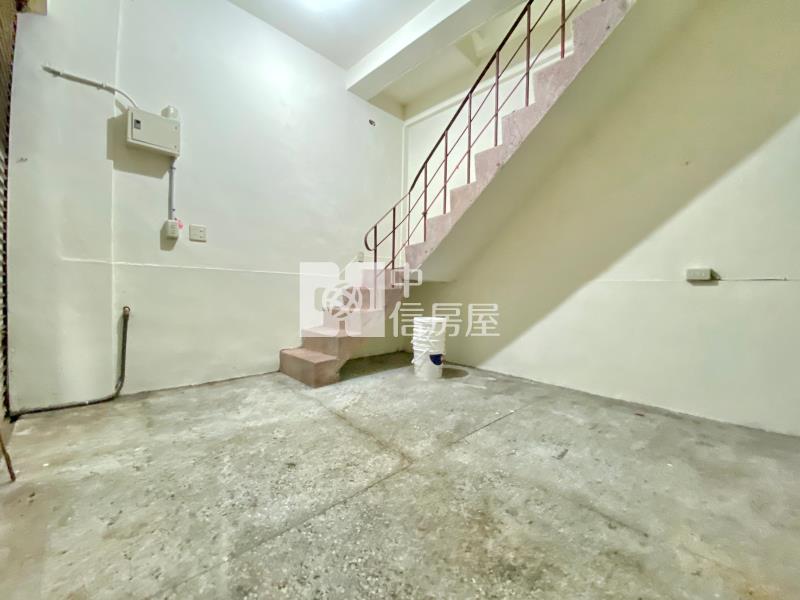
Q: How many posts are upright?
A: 9